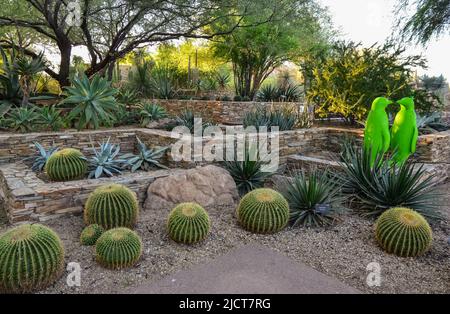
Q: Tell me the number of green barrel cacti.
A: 8